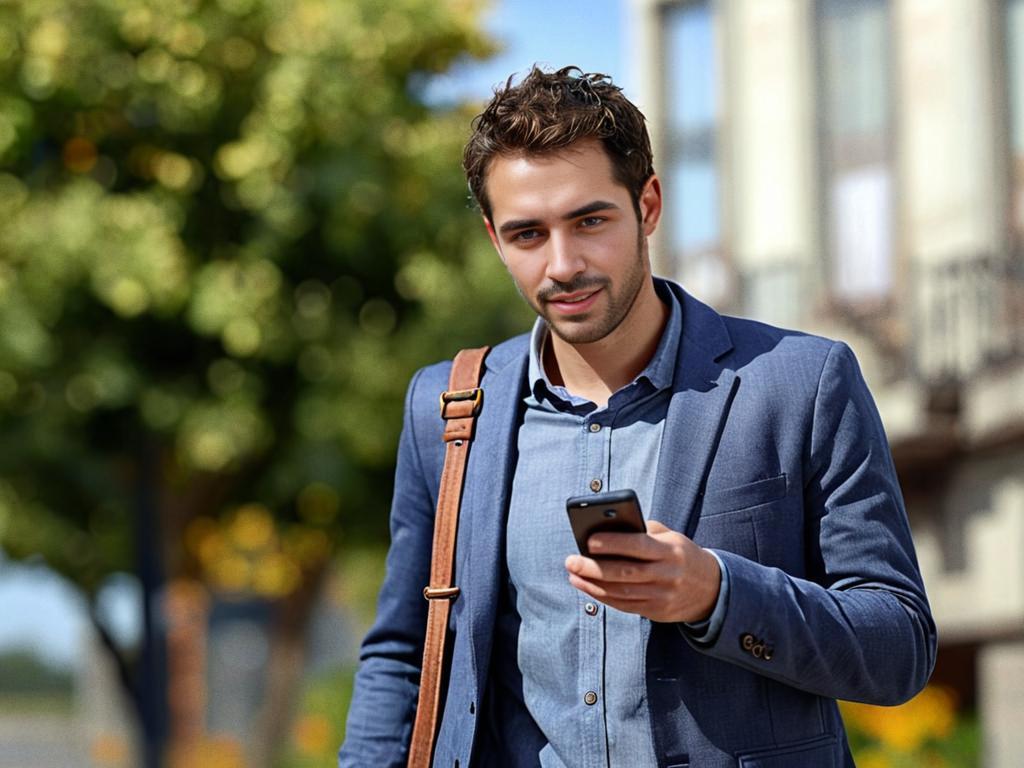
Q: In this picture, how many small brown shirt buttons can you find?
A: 4